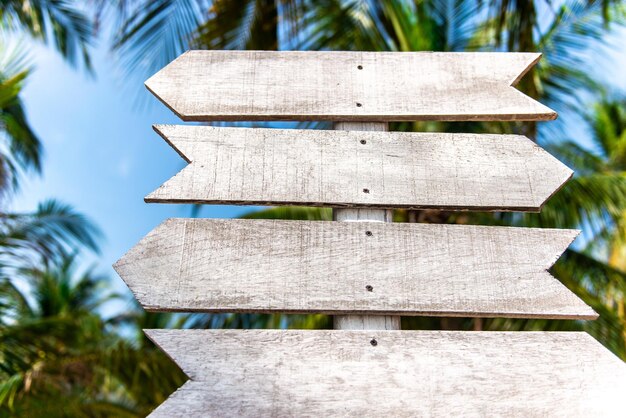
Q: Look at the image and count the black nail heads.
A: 7